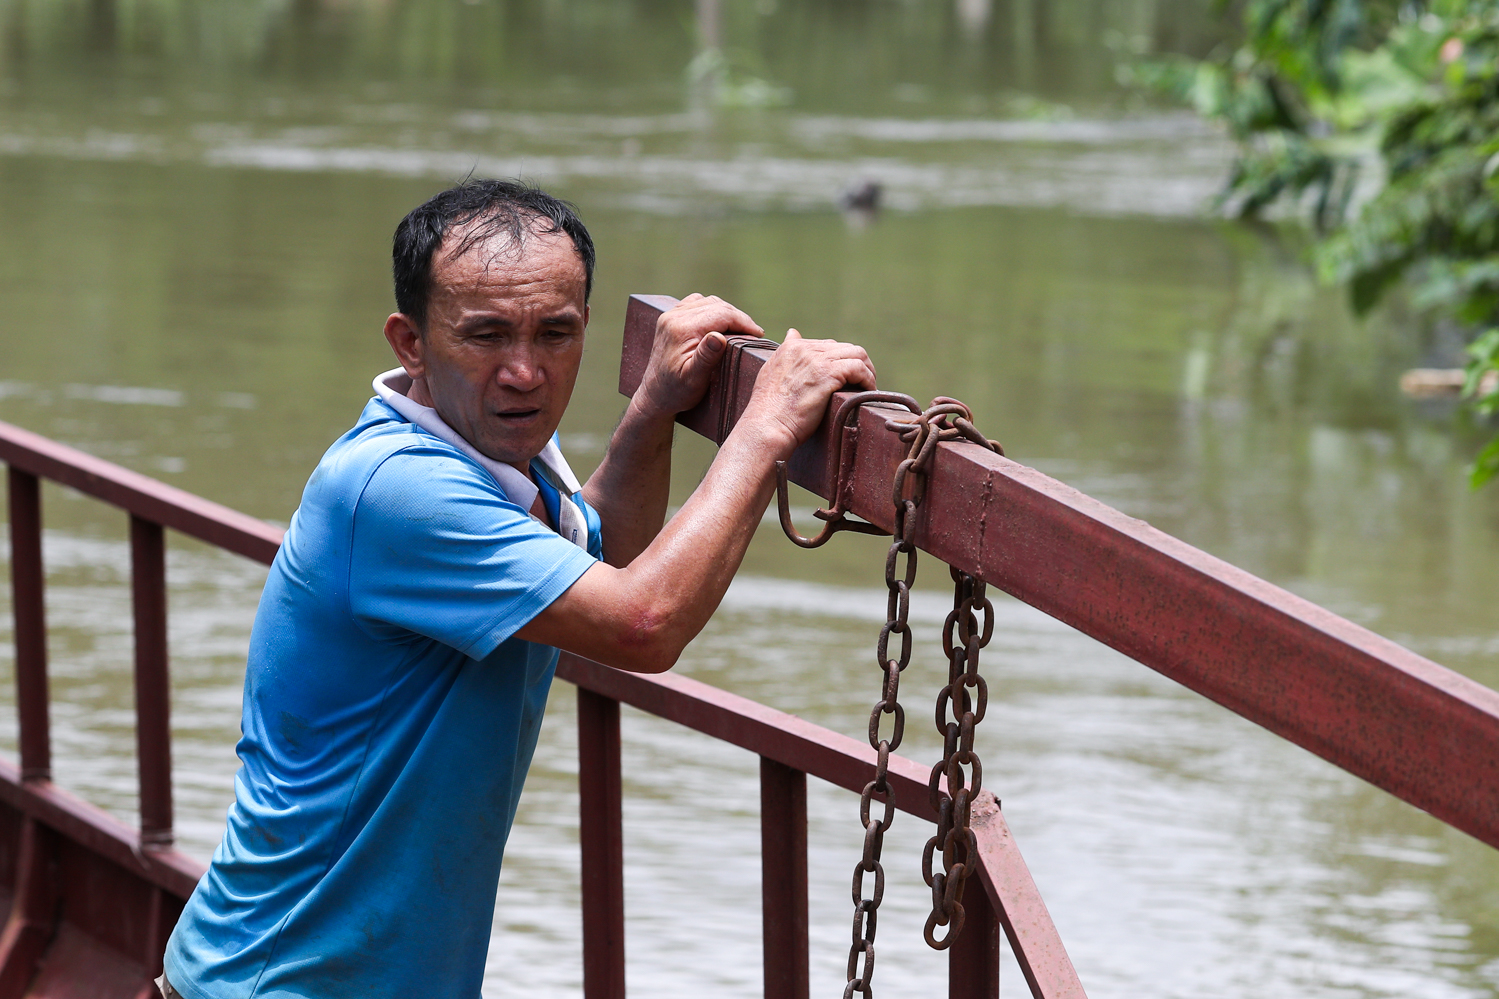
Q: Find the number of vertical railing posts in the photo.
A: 5